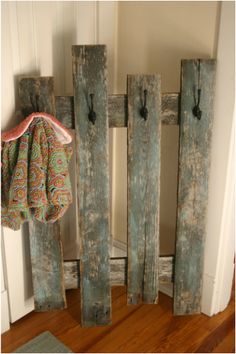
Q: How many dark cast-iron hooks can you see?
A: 4